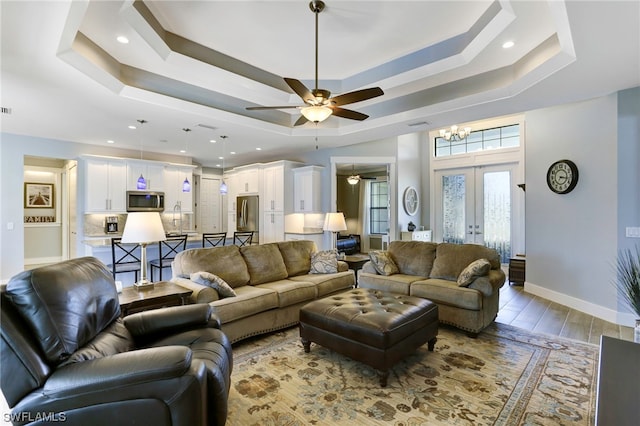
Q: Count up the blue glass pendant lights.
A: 3